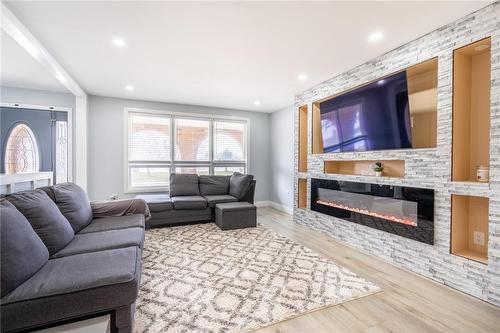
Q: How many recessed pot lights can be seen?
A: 5